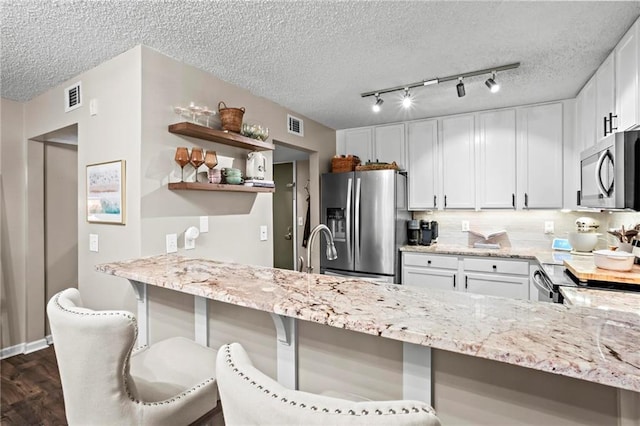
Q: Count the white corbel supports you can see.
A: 2